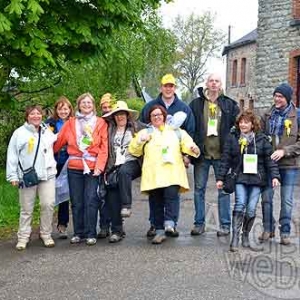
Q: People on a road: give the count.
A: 10